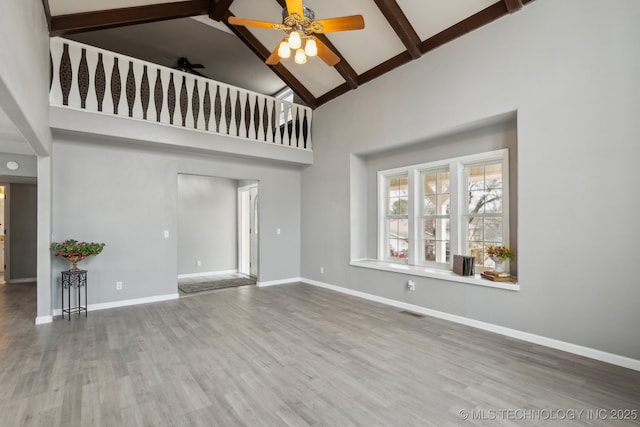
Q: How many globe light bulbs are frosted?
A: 4